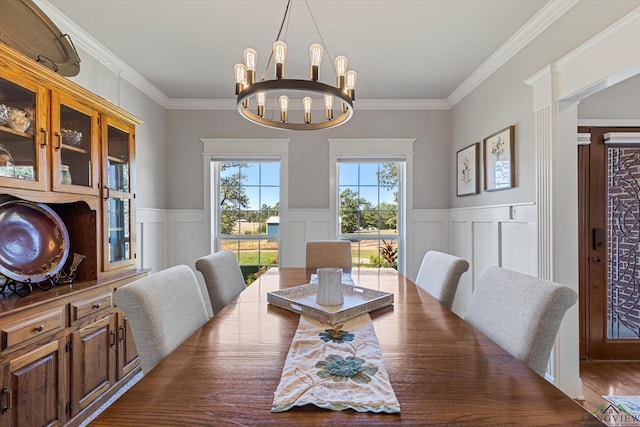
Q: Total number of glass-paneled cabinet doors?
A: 3